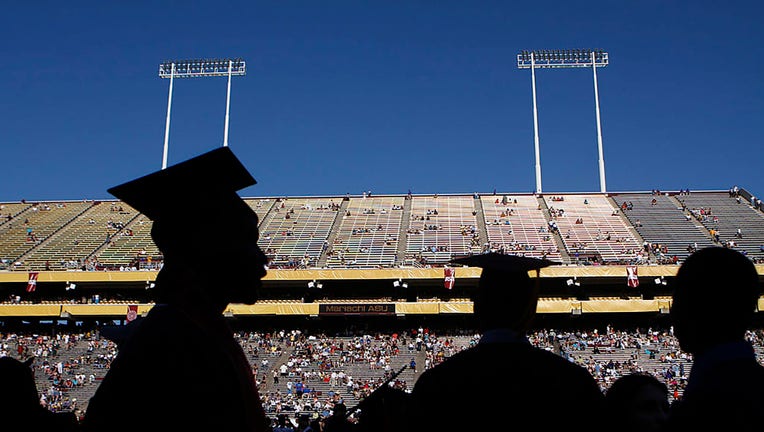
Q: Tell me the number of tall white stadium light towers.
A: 2